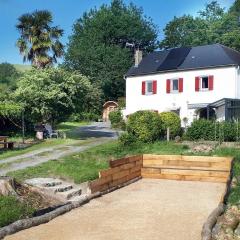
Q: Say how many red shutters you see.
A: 6